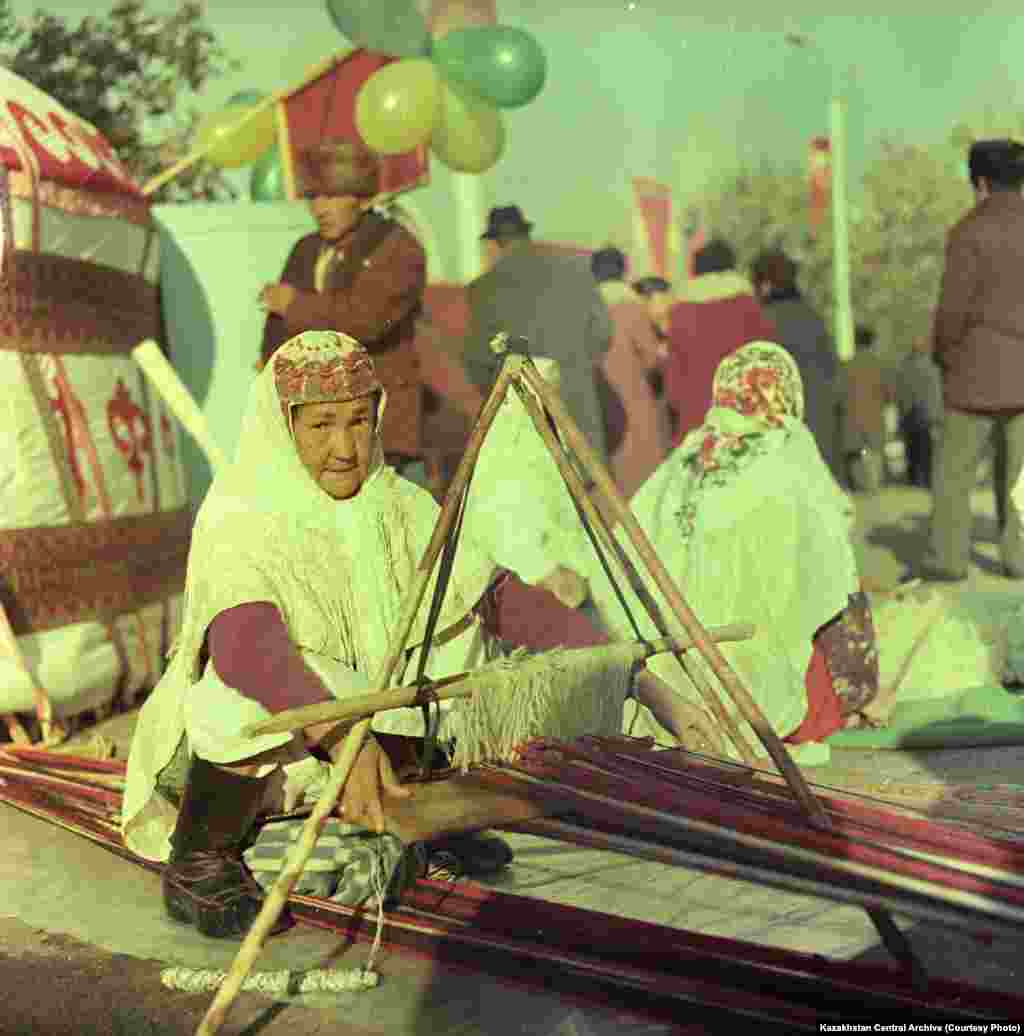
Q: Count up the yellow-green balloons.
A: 3